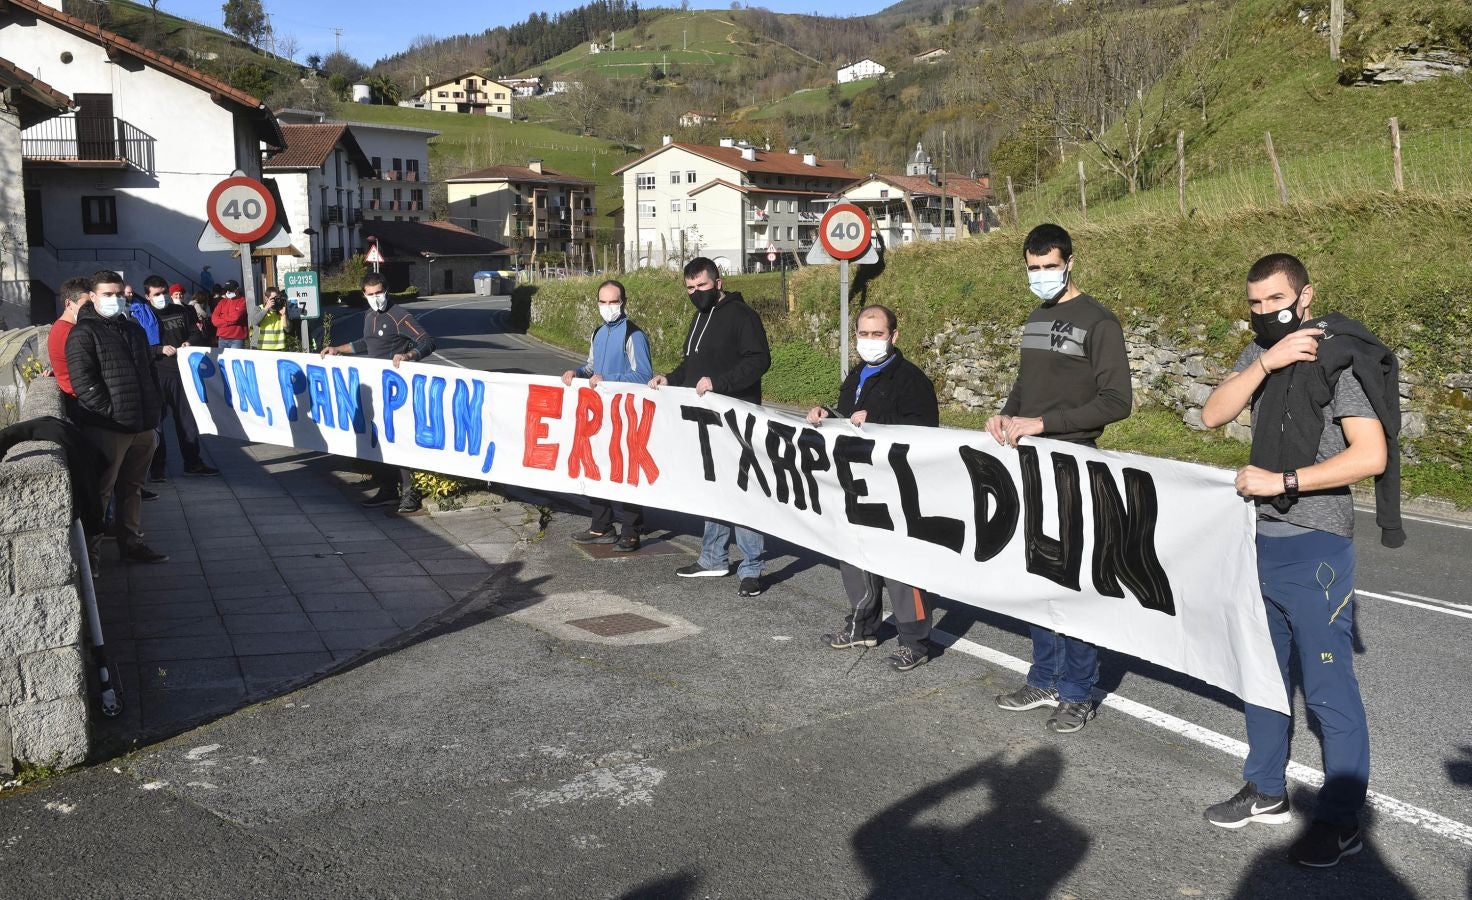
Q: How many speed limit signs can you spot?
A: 2